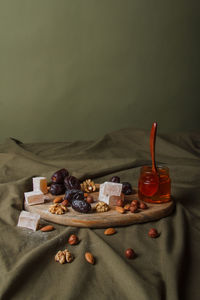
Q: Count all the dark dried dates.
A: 7